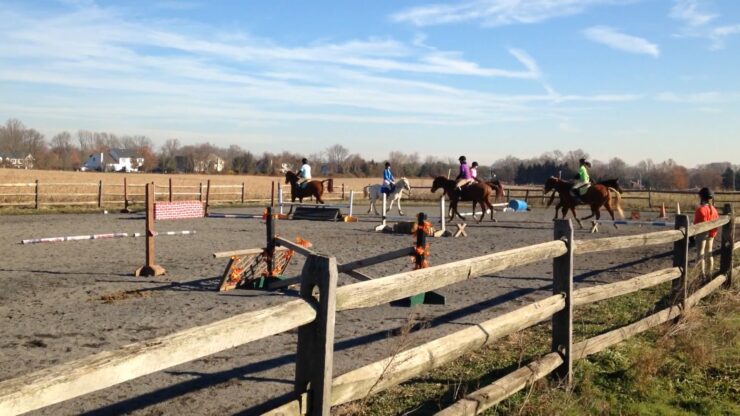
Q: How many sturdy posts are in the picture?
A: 4